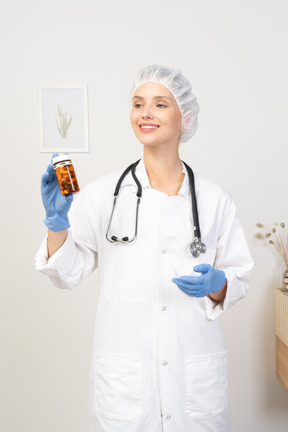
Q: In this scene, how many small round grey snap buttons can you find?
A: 4